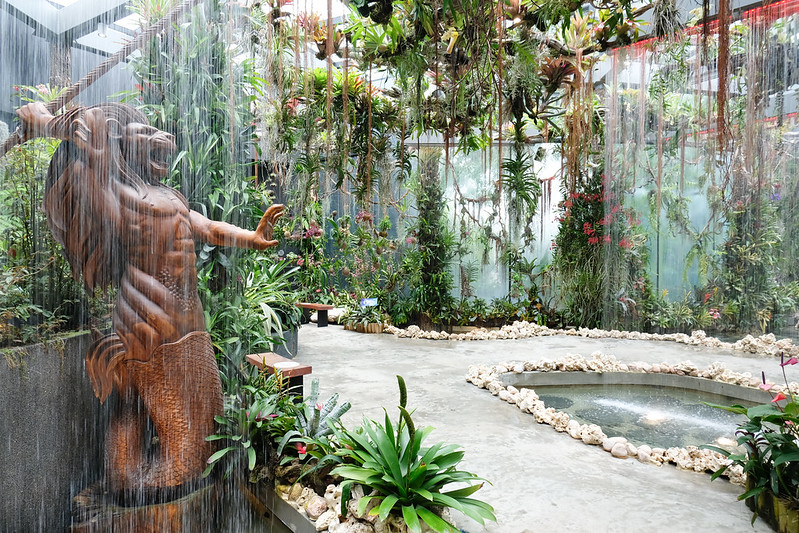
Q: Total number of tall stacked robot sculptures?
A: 0